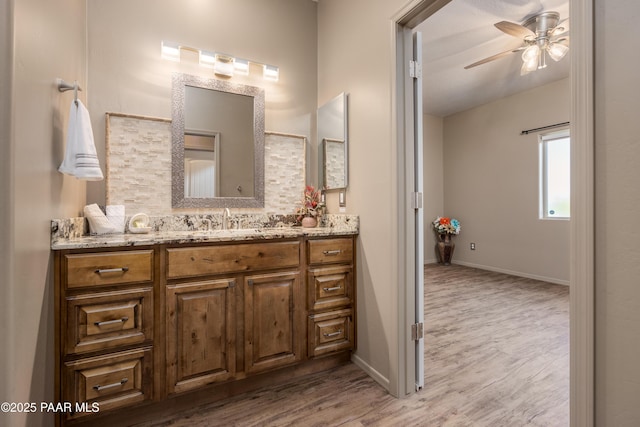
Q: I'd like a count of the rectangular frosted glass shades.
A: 4